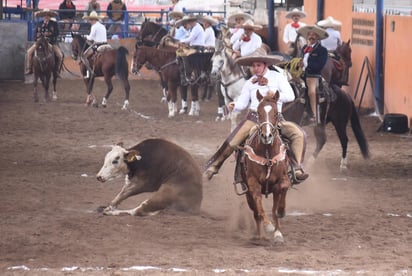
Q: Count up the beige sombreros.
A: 11